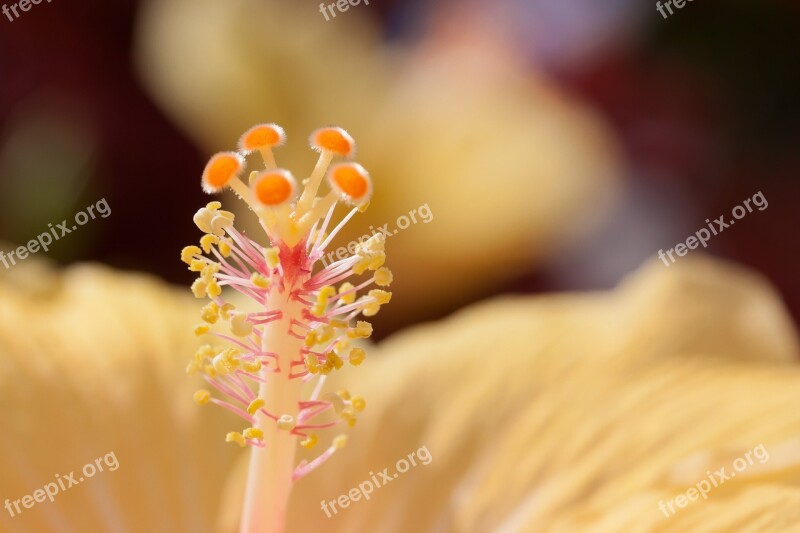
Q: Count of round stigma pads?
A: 5